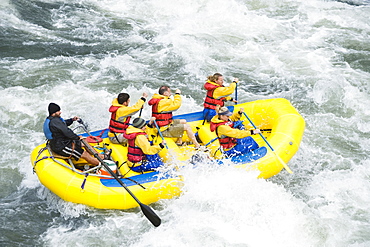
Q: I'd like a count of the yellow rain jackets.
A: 5